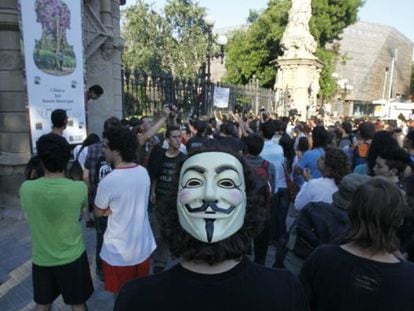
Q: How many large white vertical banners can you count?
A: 1